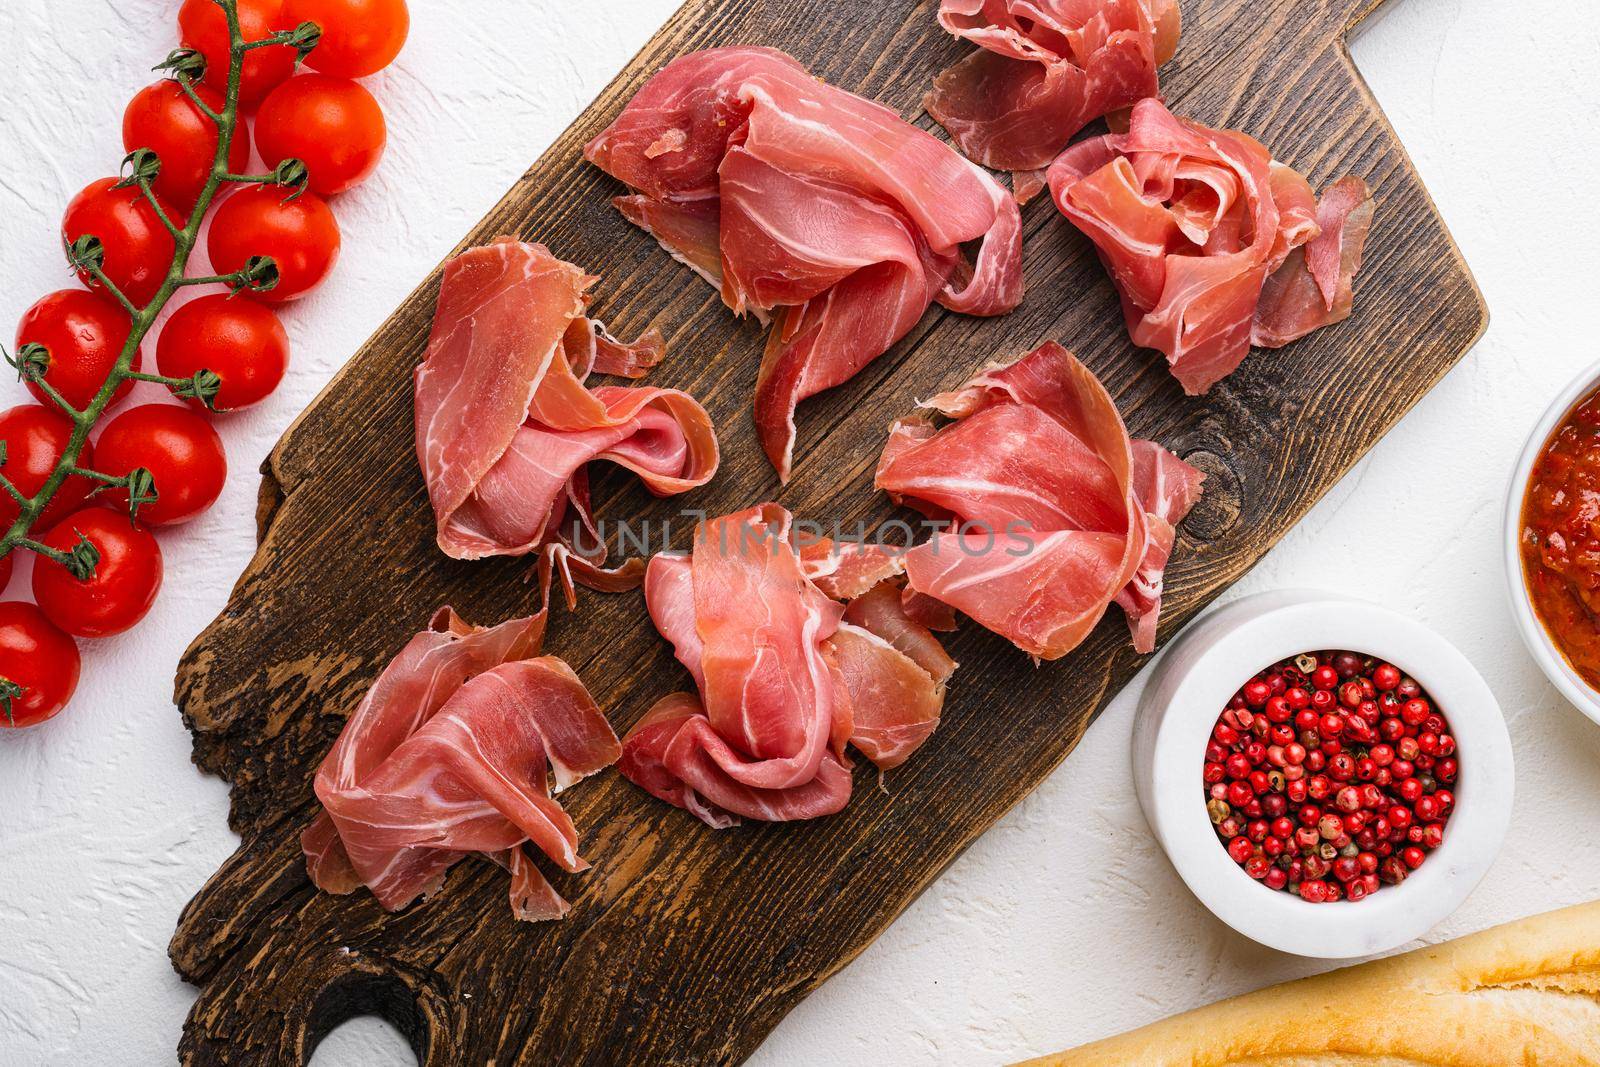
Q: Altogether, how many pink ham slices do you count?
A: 7